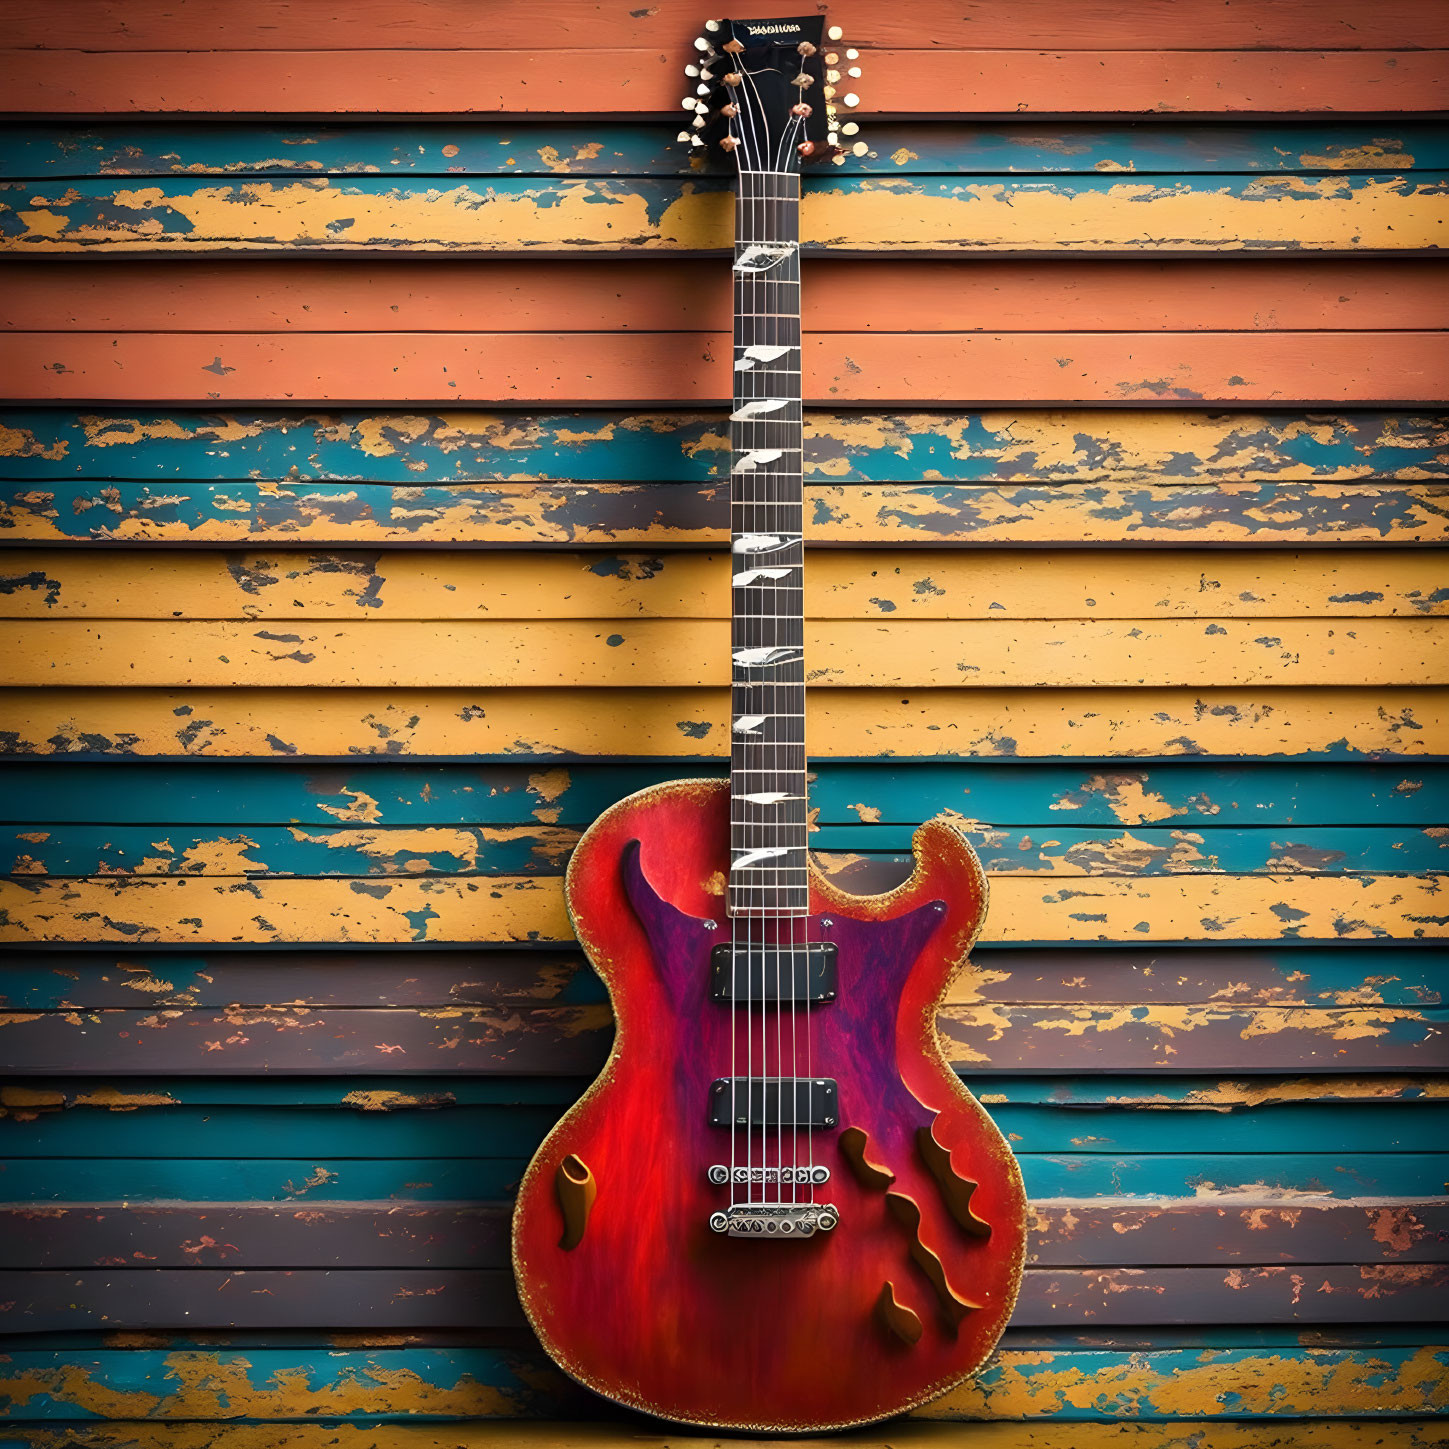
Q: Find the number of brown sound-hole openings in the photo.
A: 5